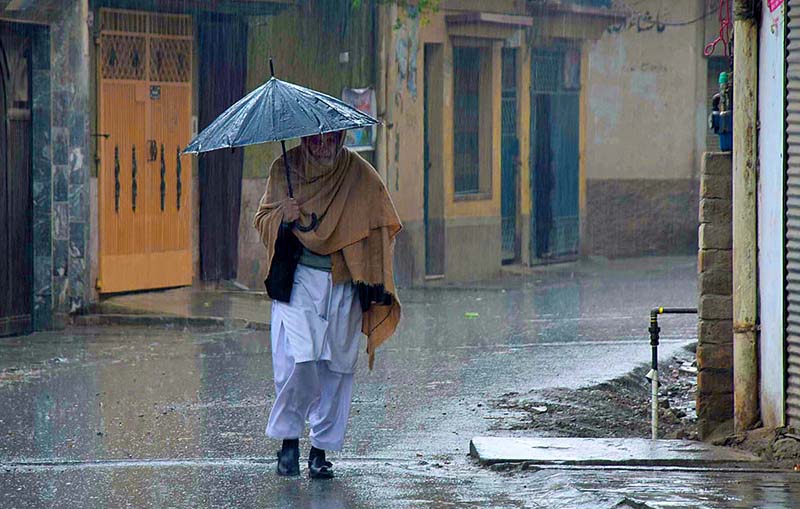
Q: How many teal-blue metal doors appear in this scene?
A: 2